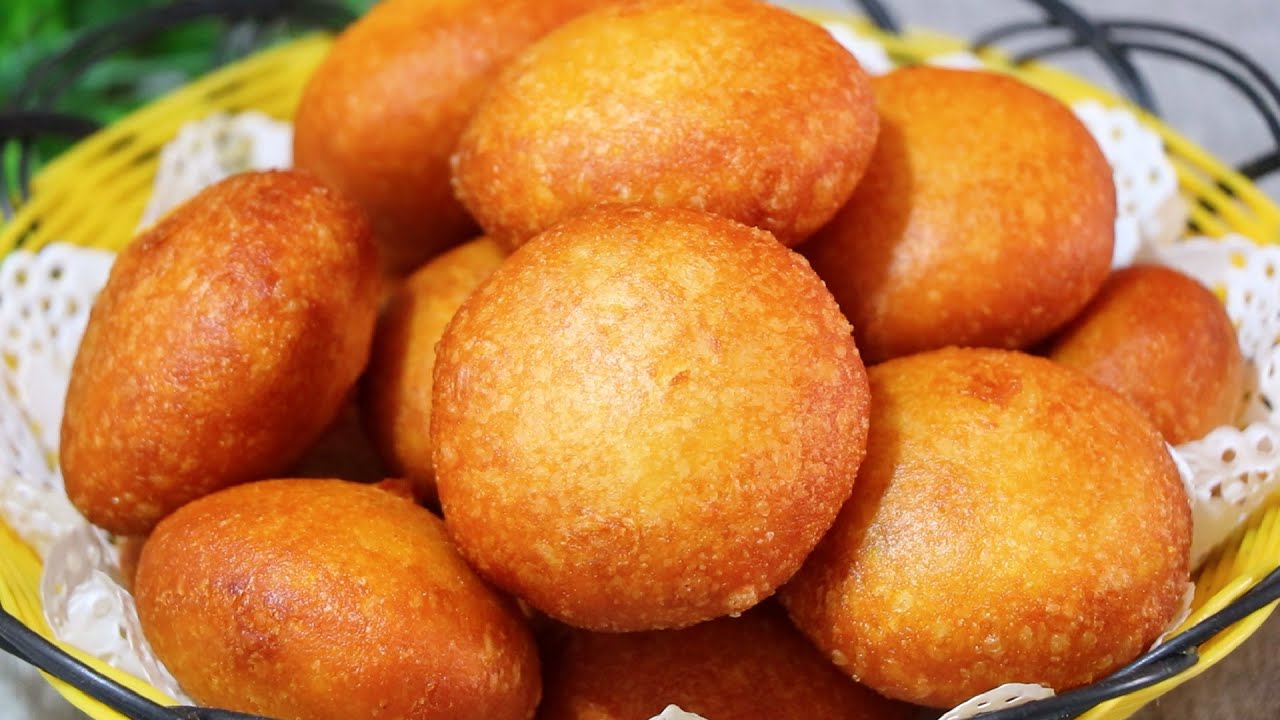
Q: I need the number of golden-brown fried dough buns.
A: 10